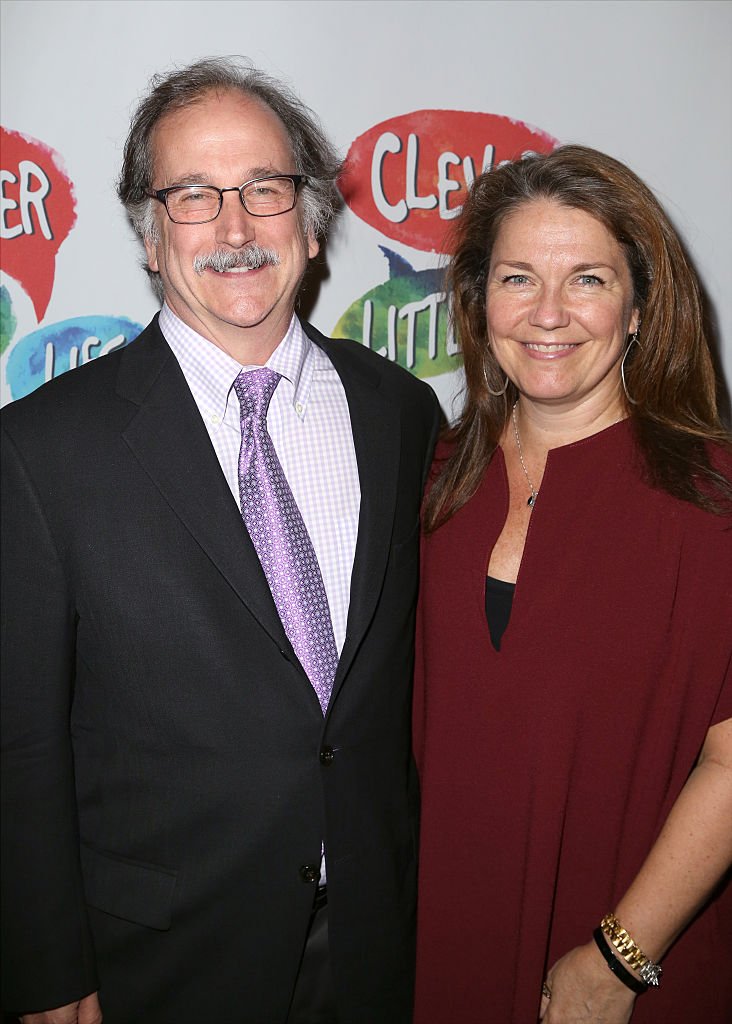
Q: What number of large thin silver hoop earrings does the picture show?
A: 2